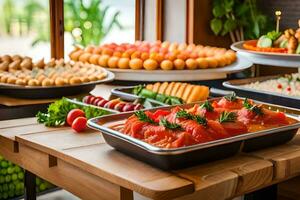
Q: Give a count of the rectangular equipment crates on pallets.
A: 0